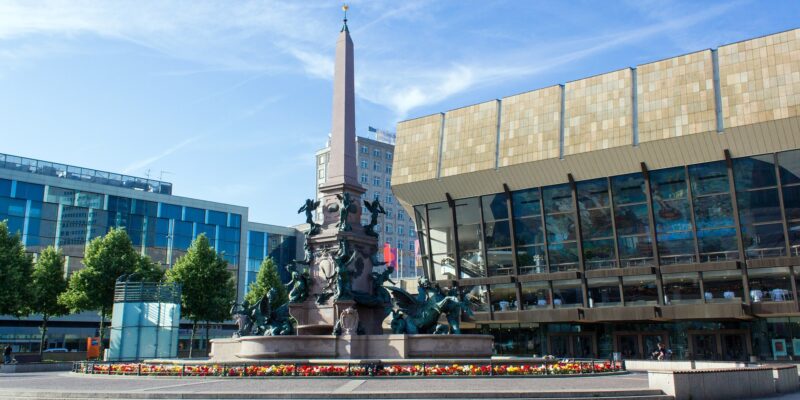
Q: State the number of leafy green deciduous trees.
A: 5